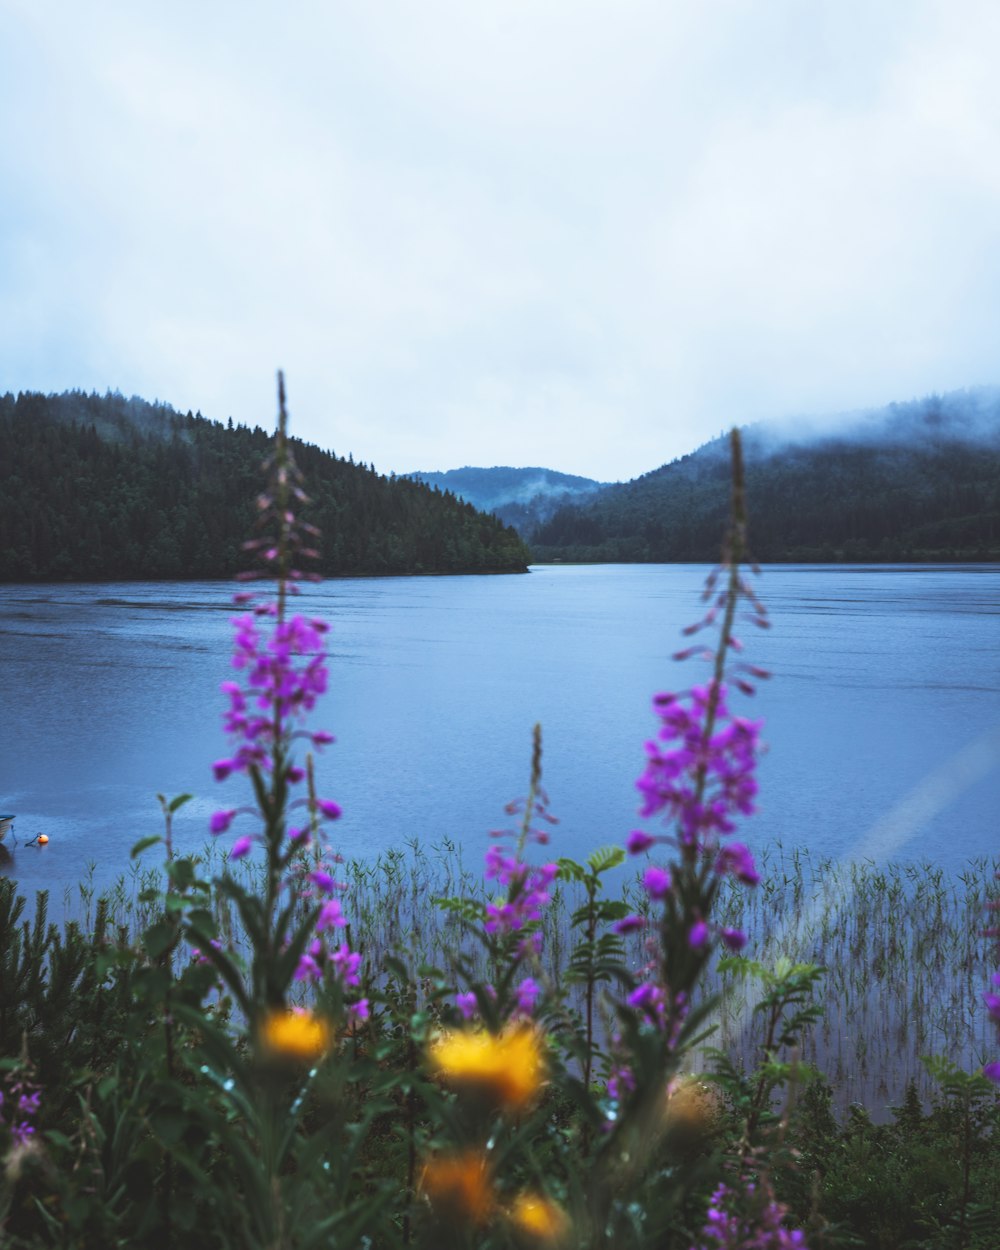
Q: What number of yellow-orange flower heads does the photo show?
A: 4